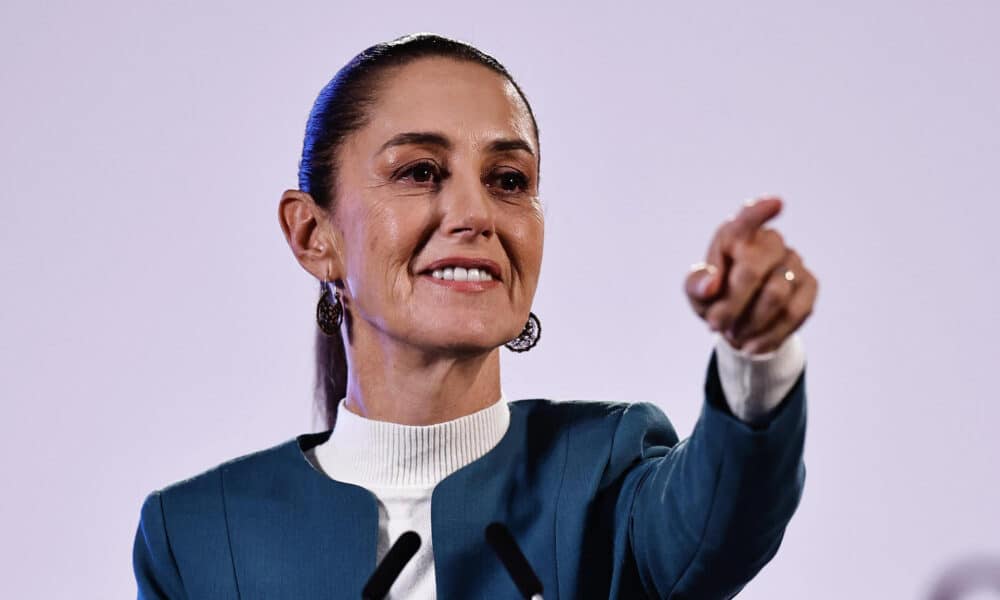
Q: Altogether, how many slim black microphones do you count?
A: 2